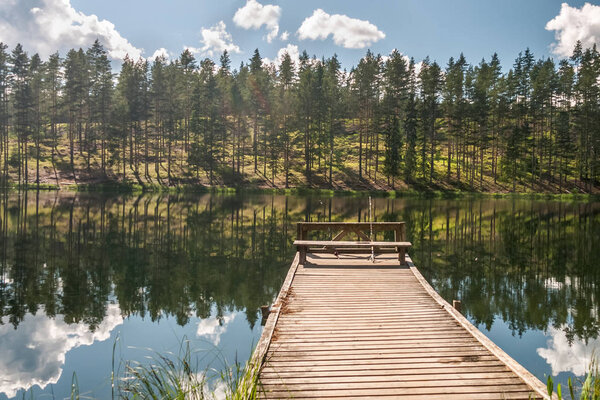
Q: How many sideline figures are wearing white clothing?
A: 0